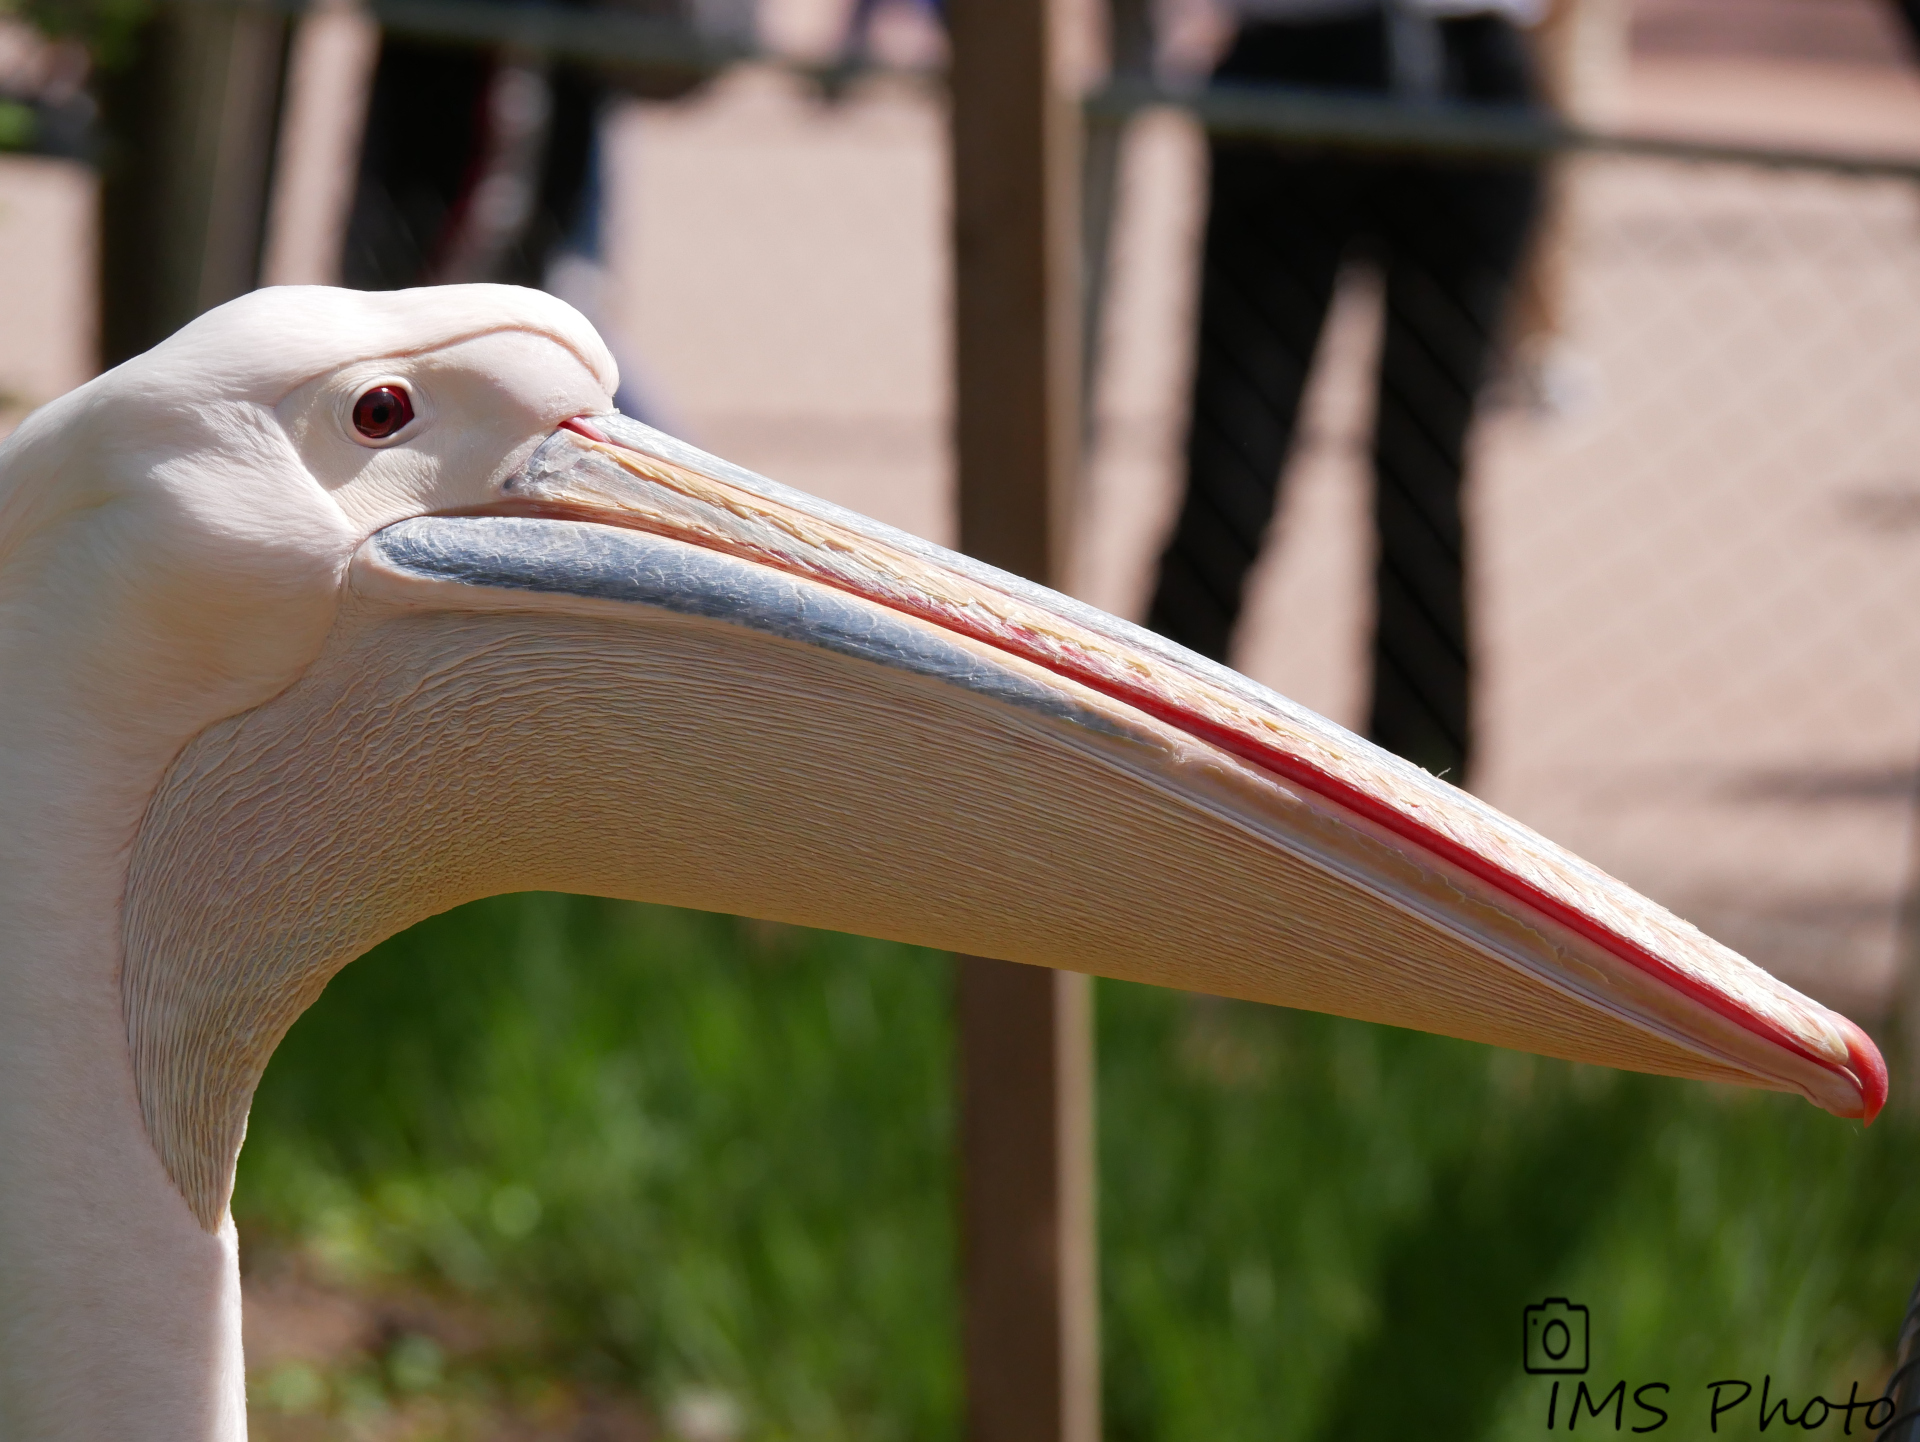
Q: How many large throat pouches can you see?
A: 1